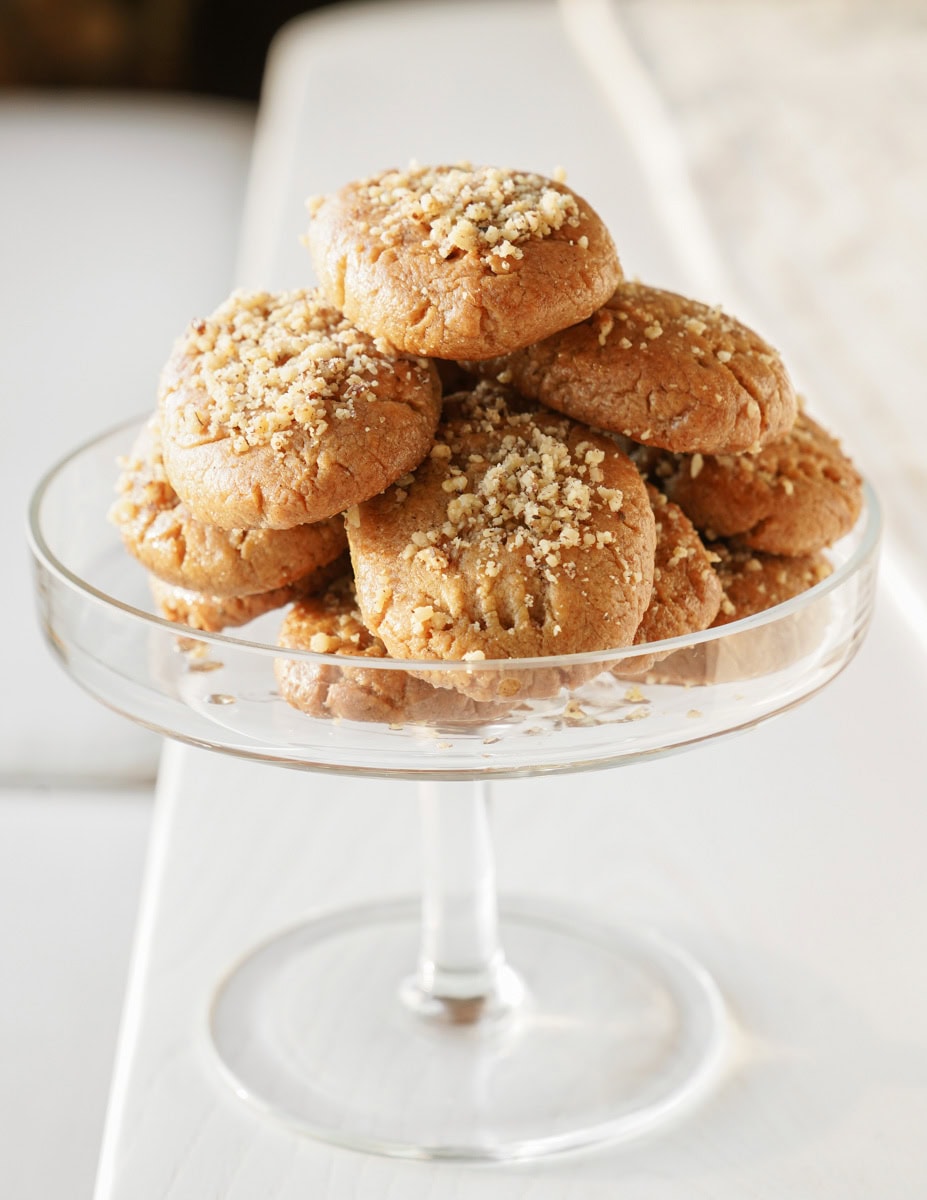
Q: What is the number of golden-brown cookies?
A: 10